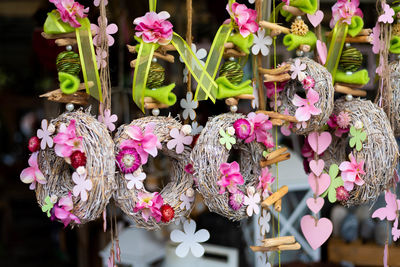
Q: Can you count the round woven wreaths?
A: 5